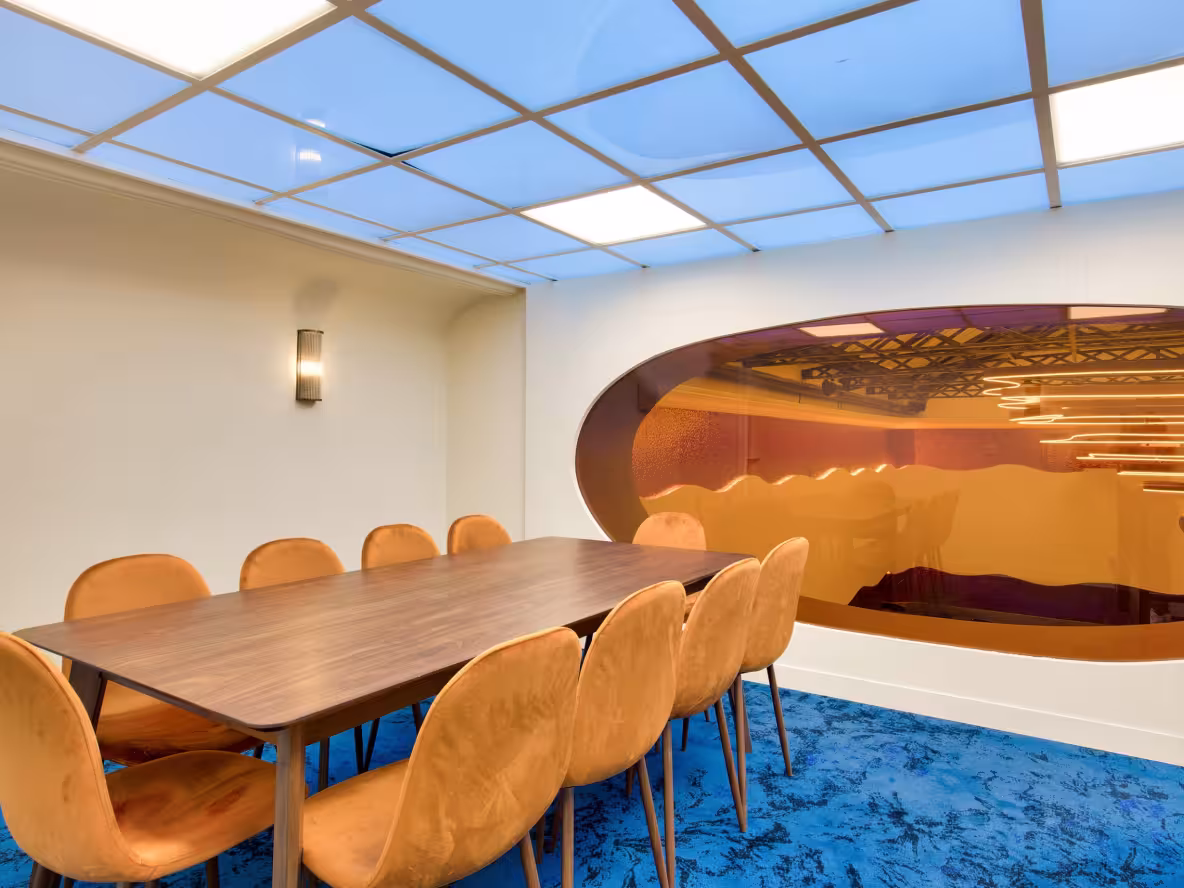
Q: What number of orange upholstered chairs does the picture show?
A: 10